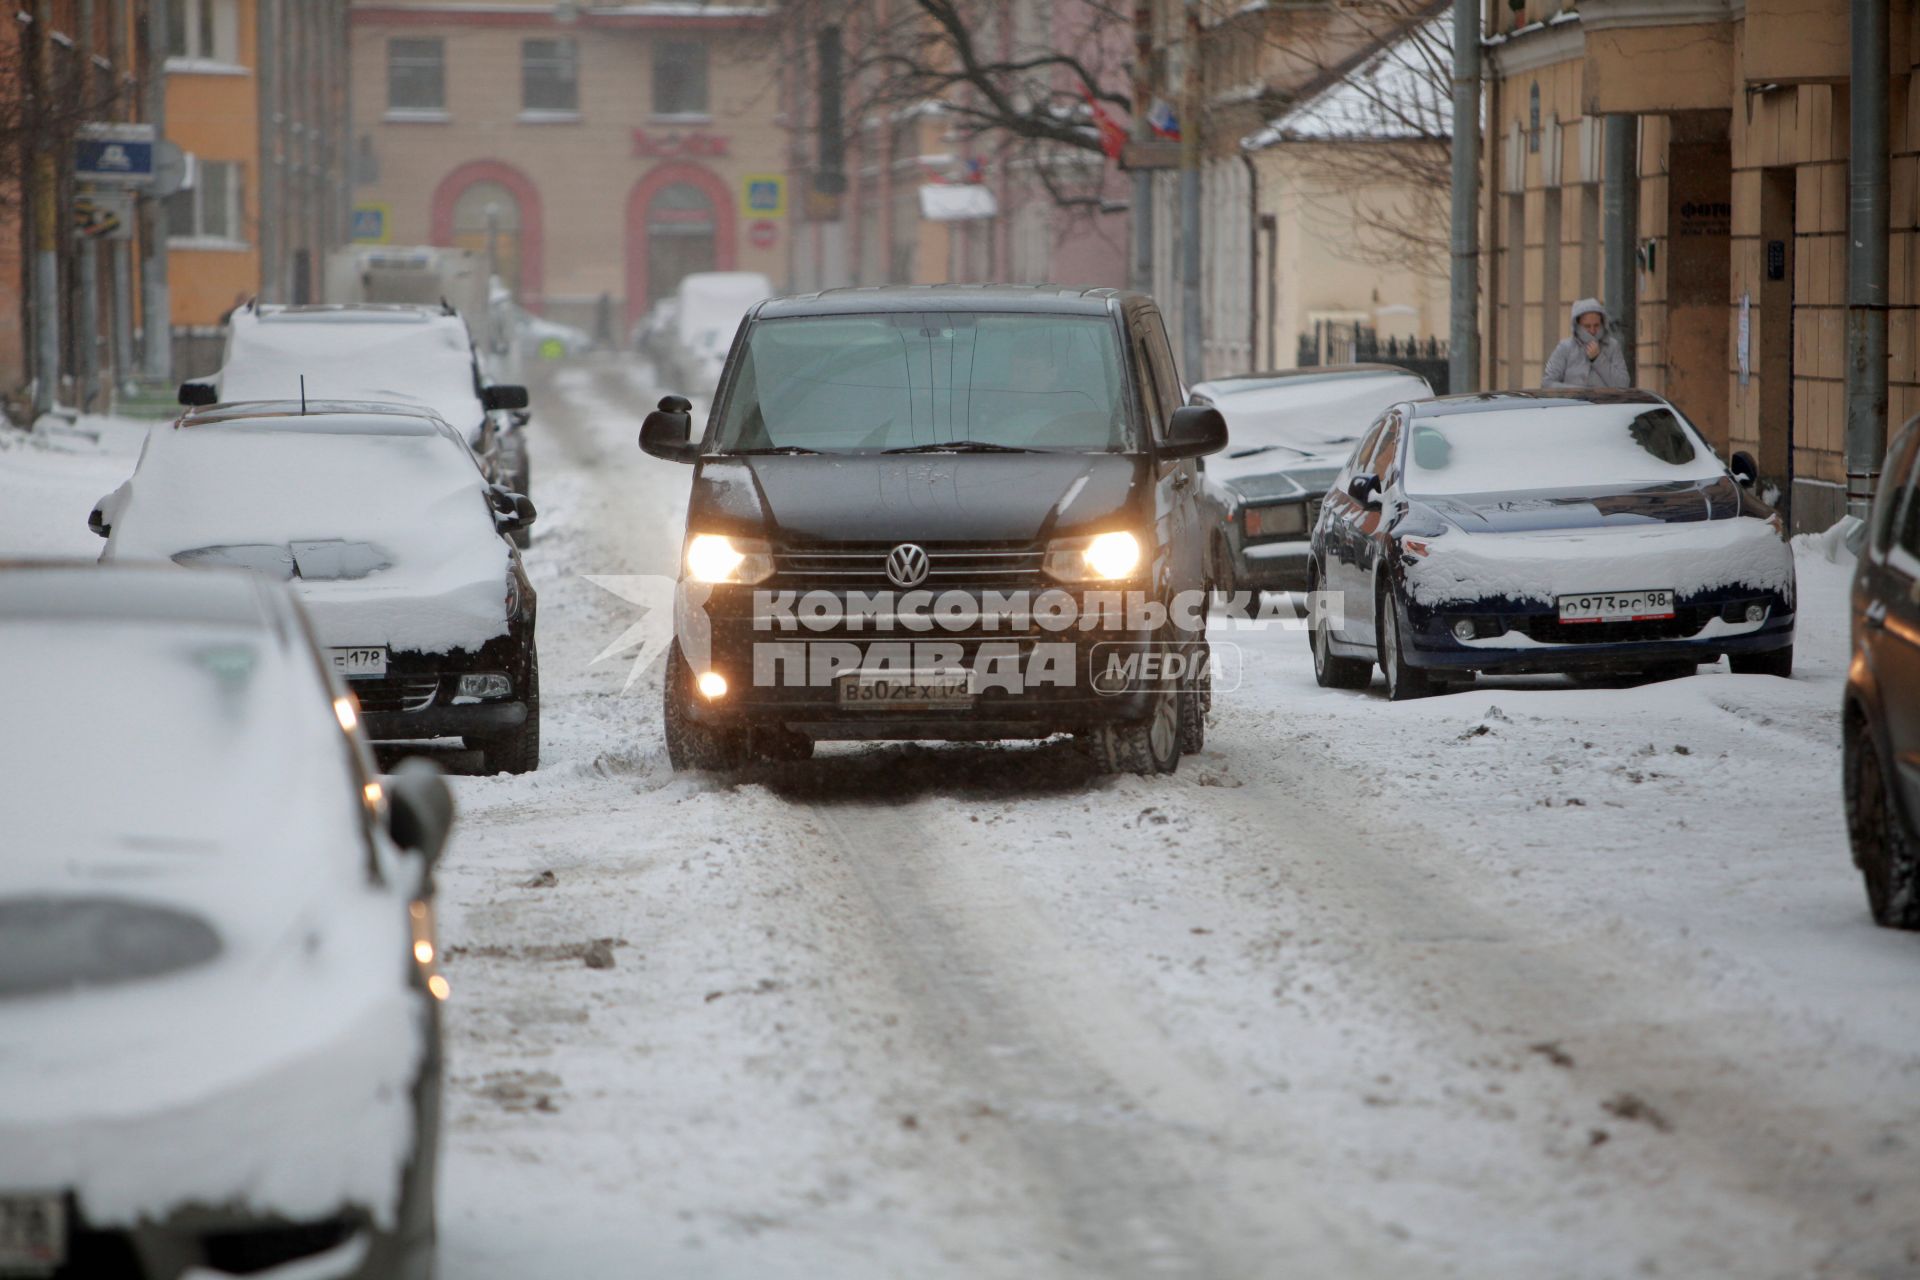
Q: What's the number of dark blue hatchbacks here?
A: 1